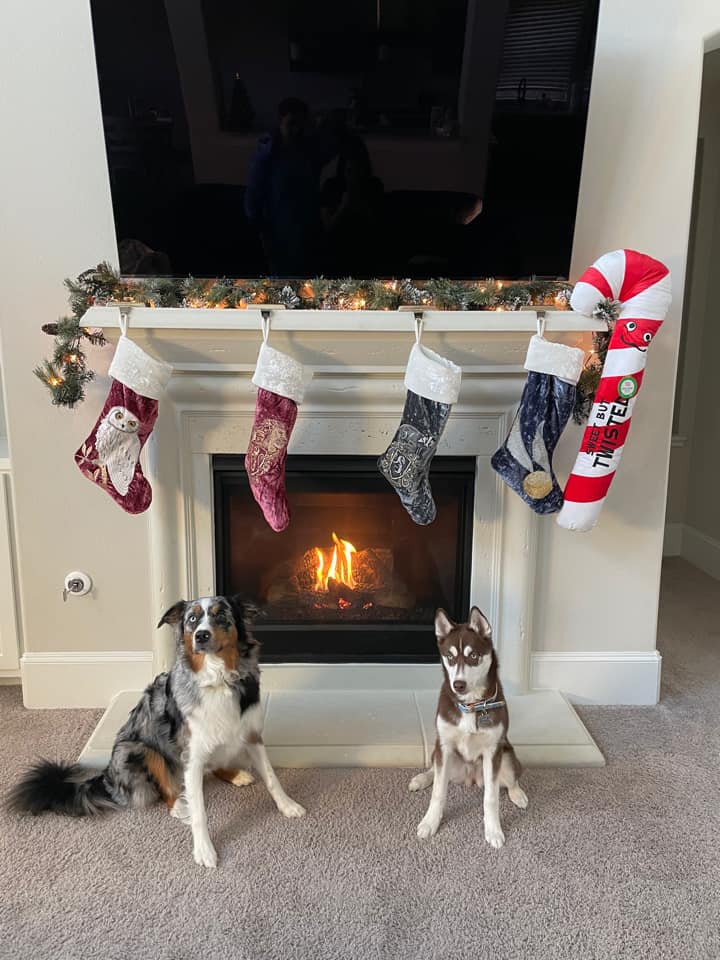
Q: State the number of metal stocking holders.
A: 4